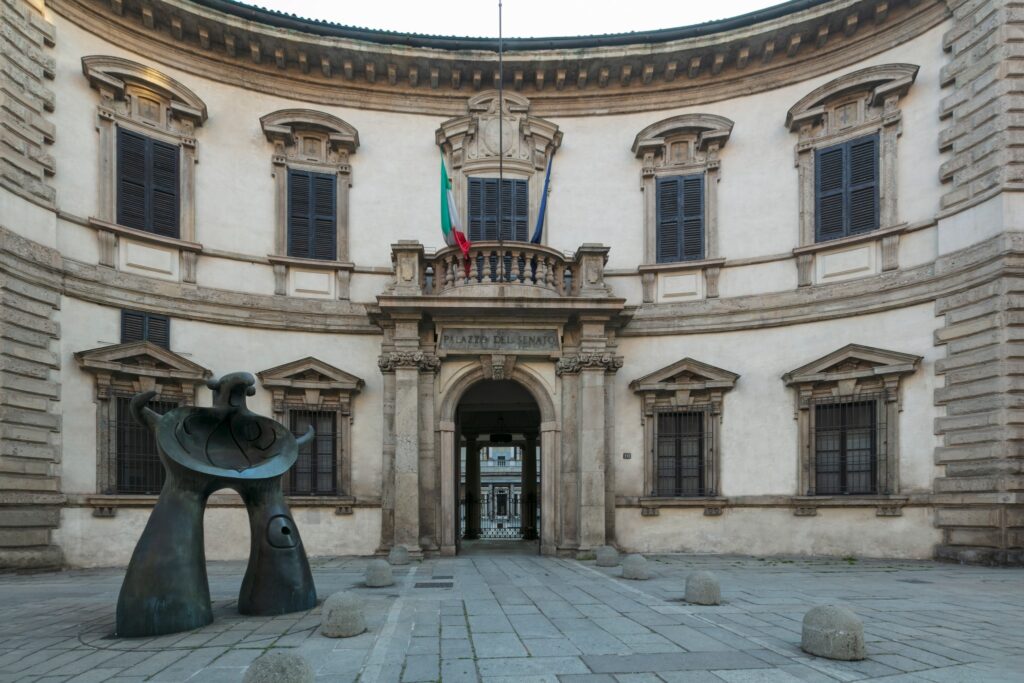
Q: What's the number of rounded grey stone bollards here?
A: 8